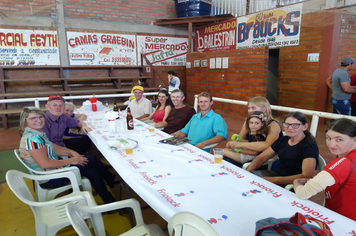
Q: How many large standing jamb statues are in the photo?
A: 0